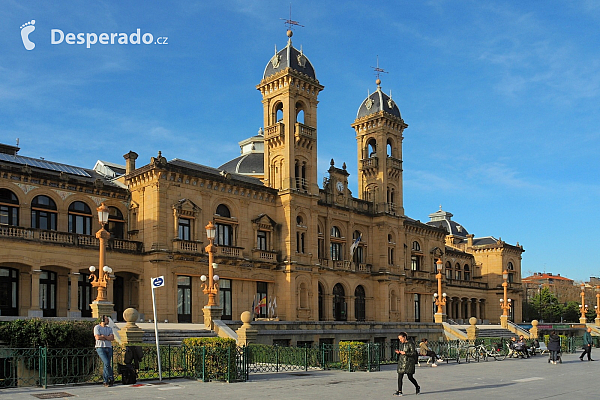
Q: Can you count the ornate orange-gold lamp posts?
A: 6